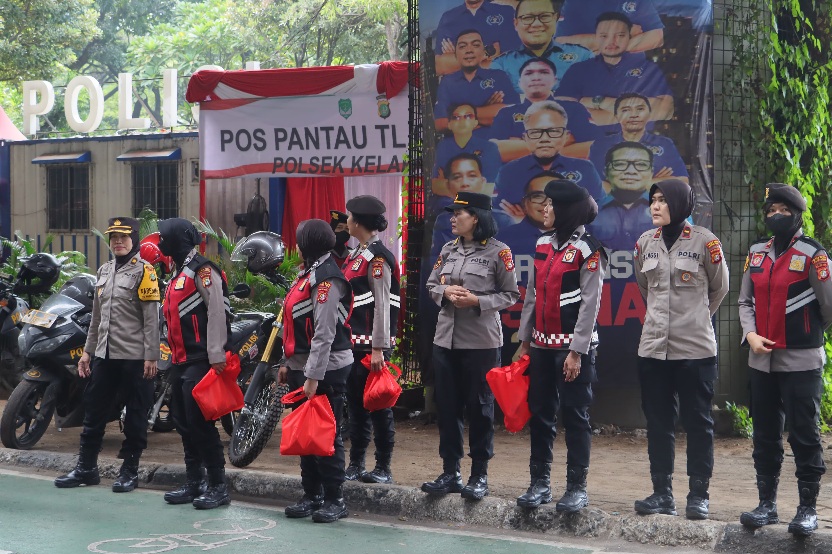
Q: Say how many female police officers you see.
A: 9